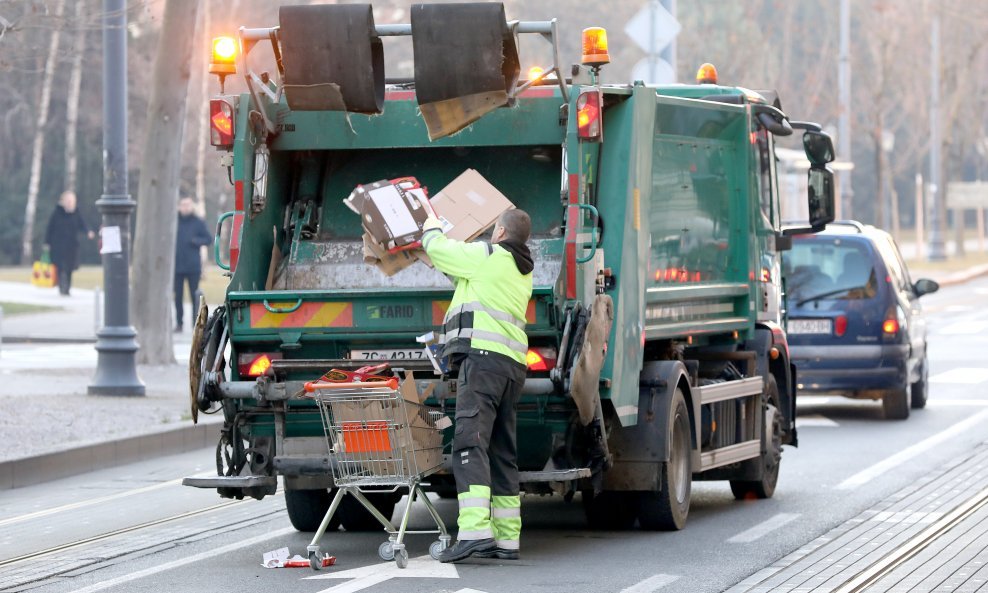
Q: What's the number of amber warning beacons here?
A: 4